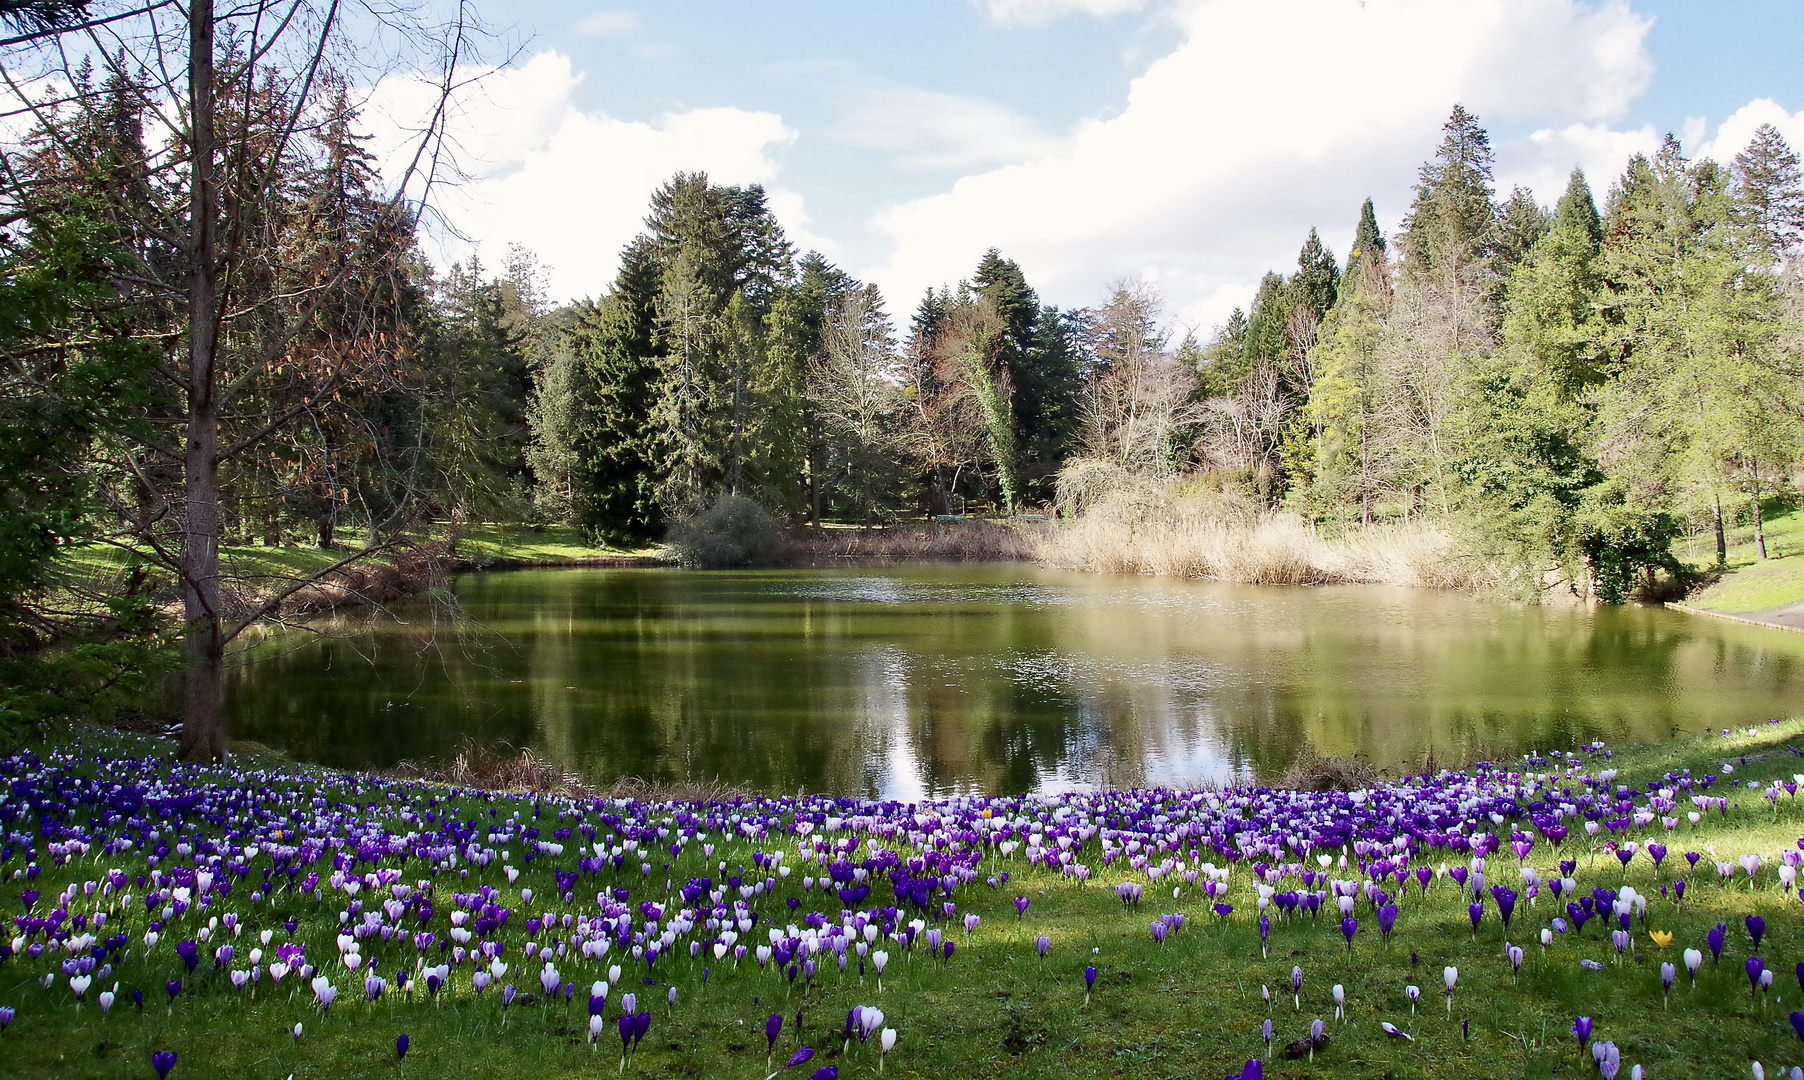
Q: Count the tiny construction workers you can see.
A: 0